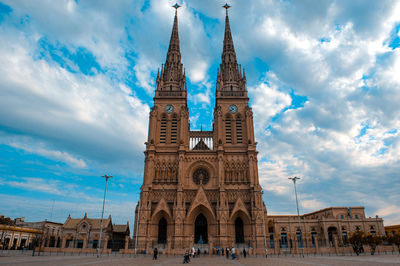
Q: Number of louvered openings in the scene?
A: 4